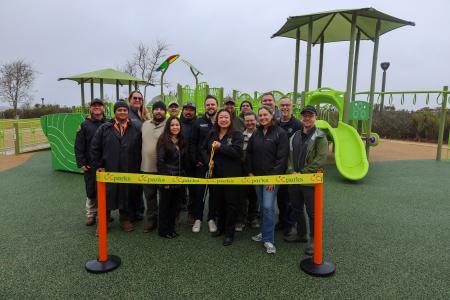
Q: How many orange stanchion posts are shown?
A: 2